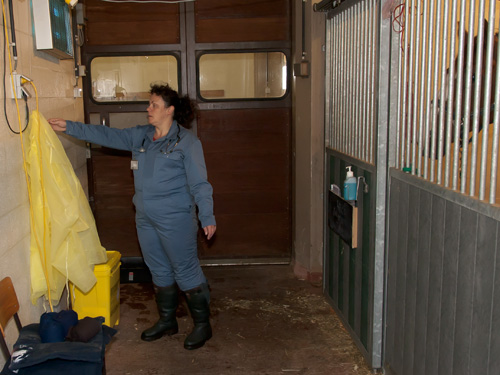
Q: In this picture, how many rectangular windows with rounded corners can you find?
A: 2